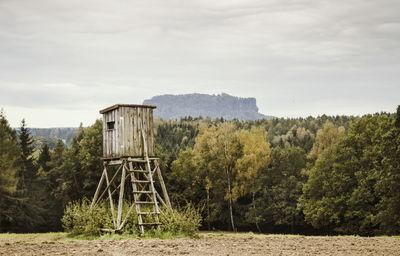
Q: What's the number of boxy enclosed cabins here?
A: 1